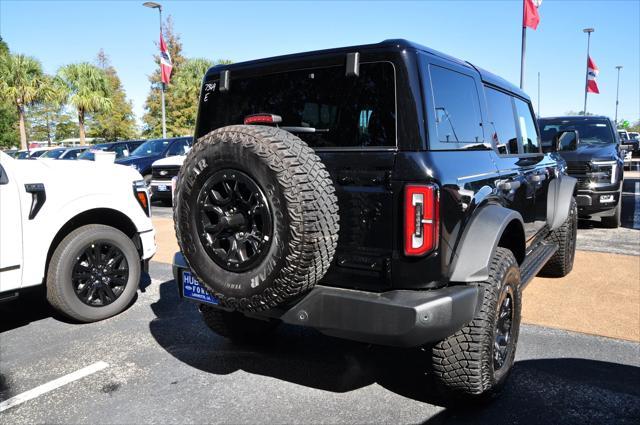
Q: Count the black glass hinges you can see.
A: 2